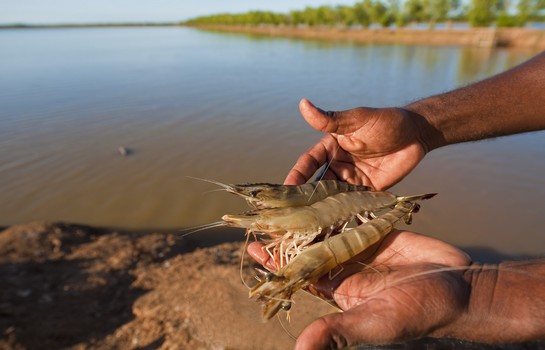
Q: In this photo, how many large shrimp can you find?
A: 3